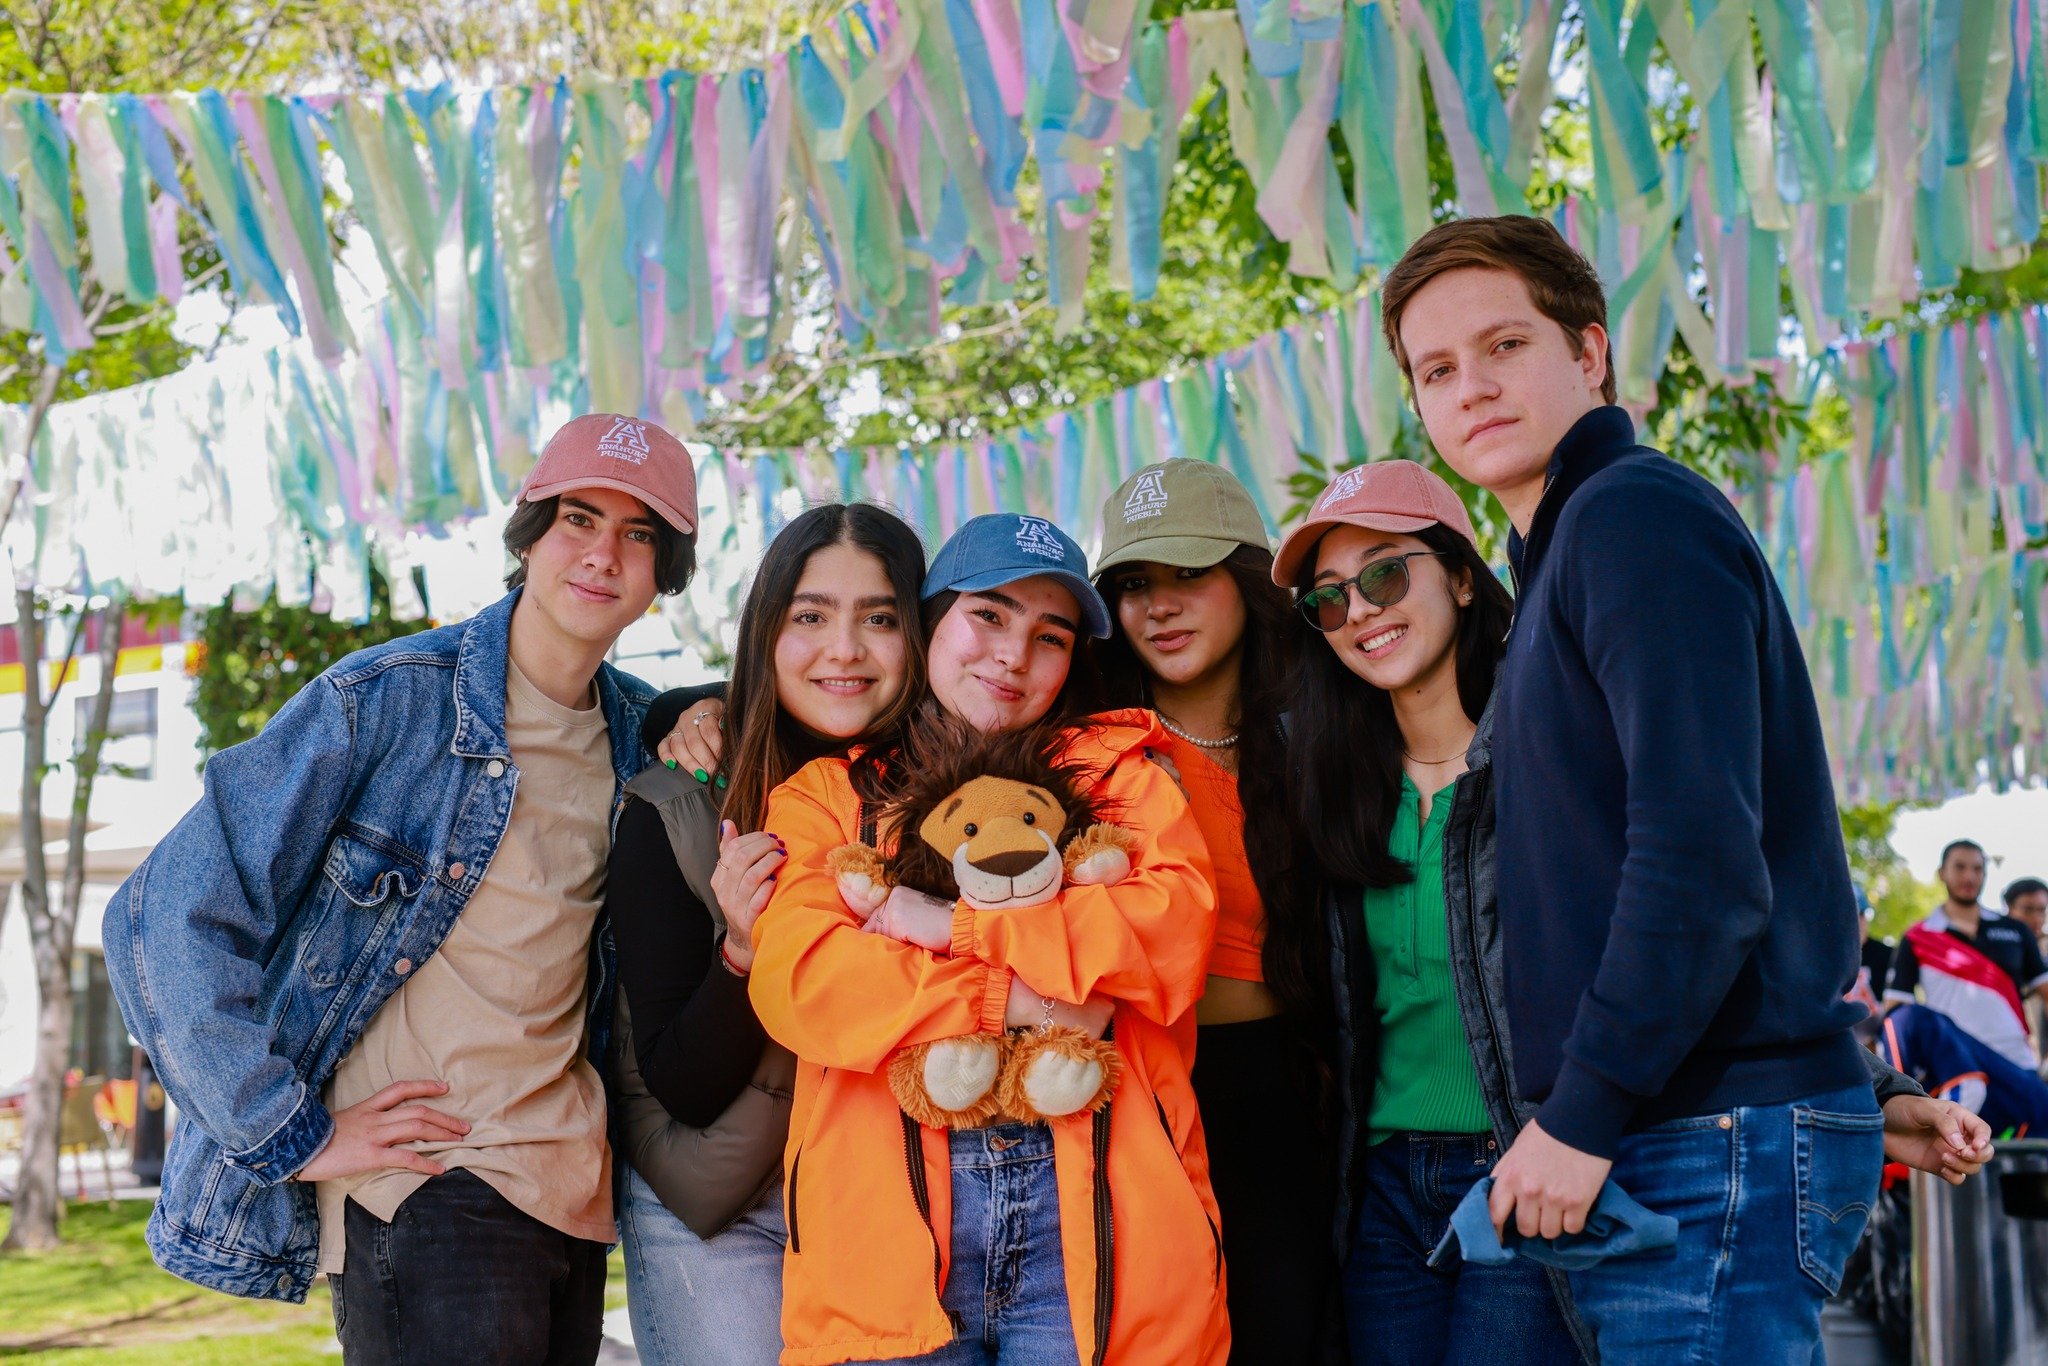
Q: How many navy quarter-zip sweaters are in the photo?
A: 1